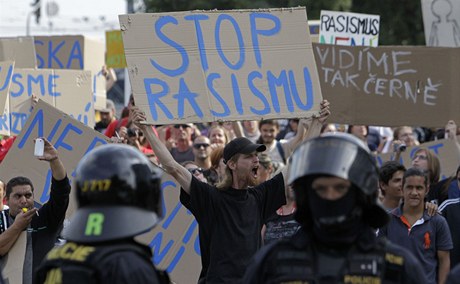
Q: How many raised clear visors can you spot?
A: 1